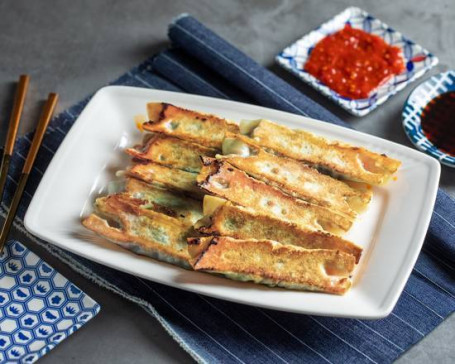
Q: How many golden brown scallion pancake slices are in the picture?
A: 10